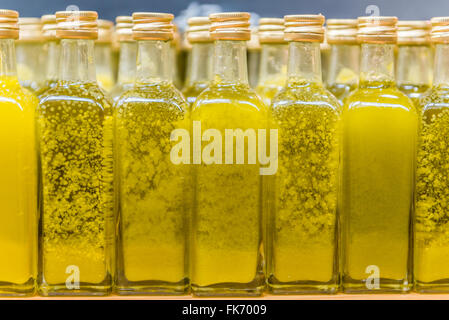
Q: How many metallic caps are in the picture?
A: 15